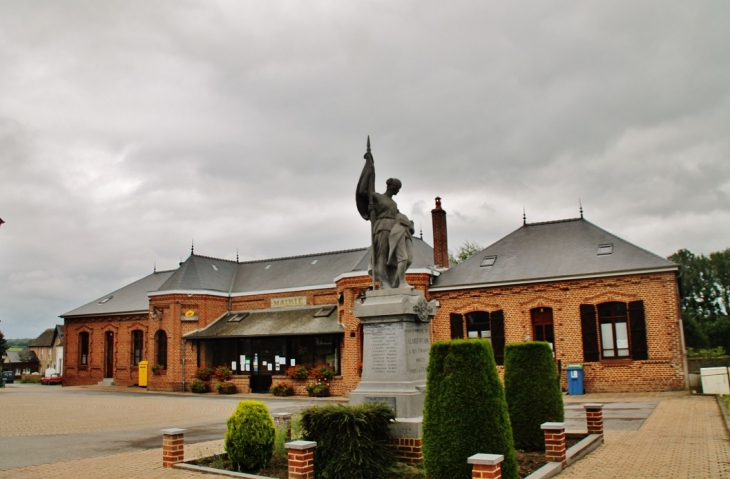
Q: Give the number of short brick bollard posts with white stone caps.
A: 6